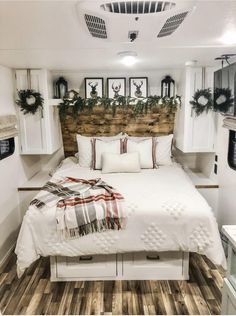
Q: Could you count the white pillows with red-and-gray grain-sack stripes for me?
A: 2